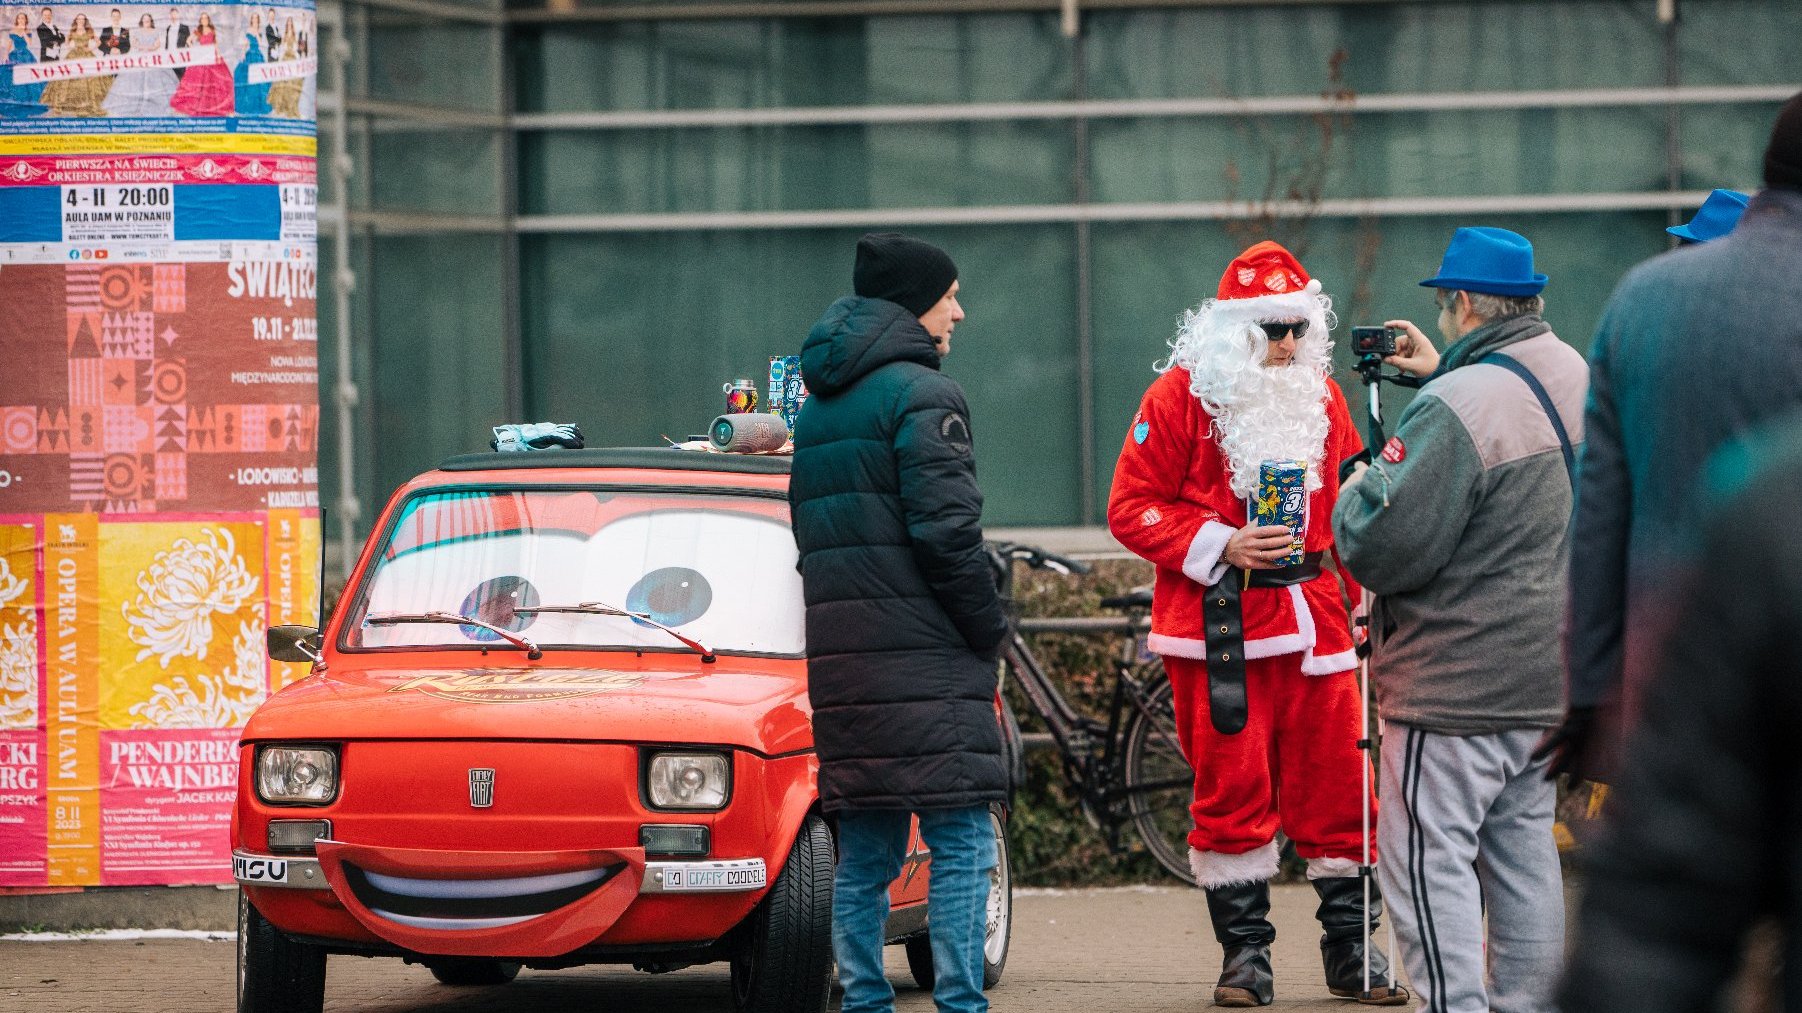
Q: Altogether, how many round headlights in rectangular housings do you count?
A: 2